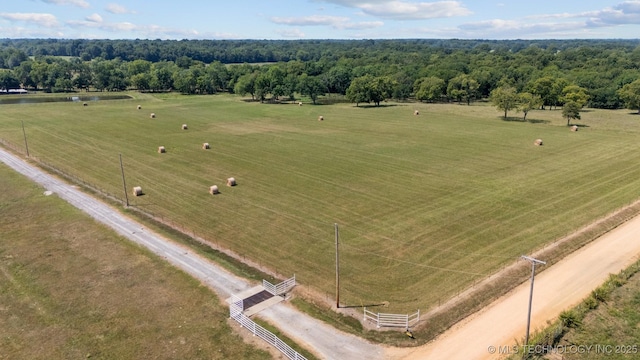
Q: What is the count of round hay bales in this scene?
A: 14